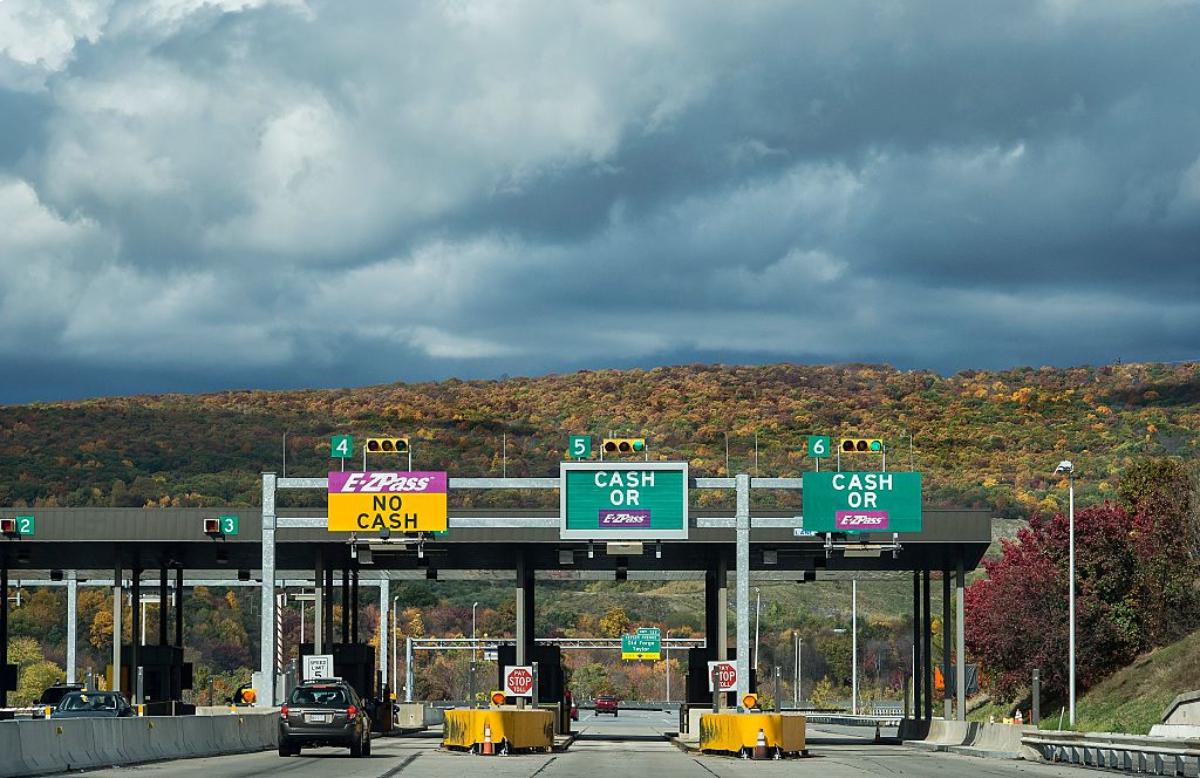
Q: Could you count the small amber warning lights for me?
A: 3